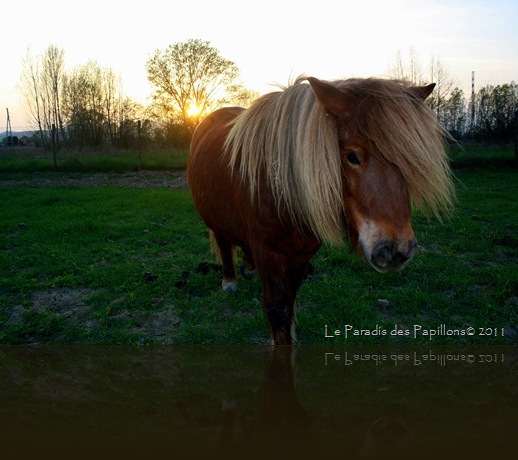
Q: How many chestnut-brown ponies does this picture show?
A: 1